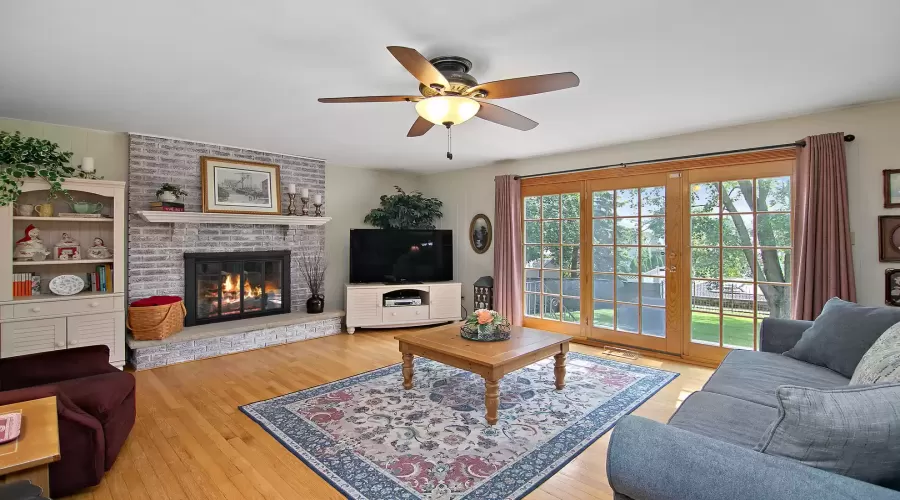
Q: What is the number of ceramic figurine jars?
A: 3